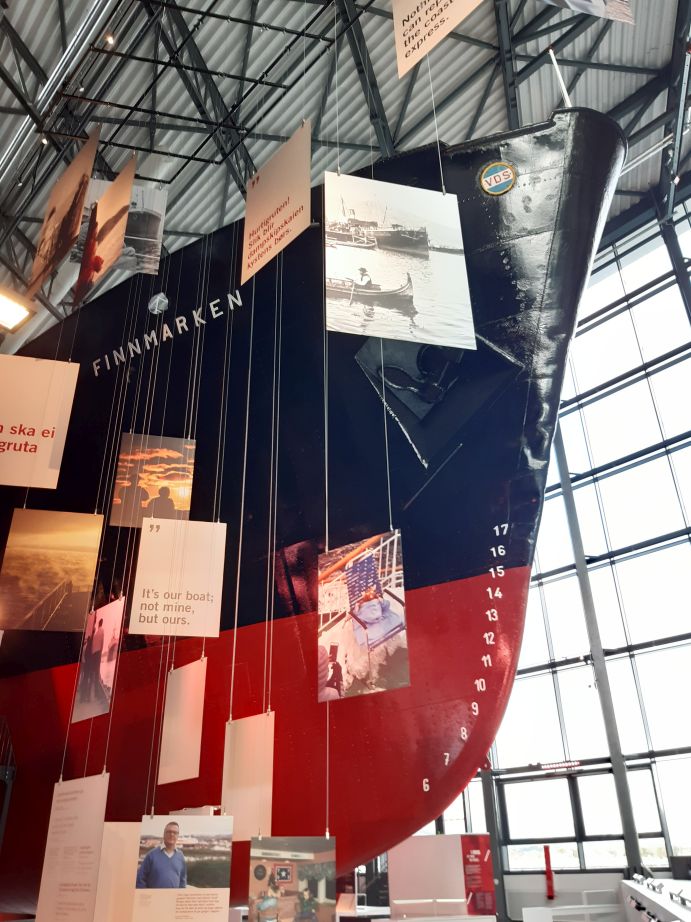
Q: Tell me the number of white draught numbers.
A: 12